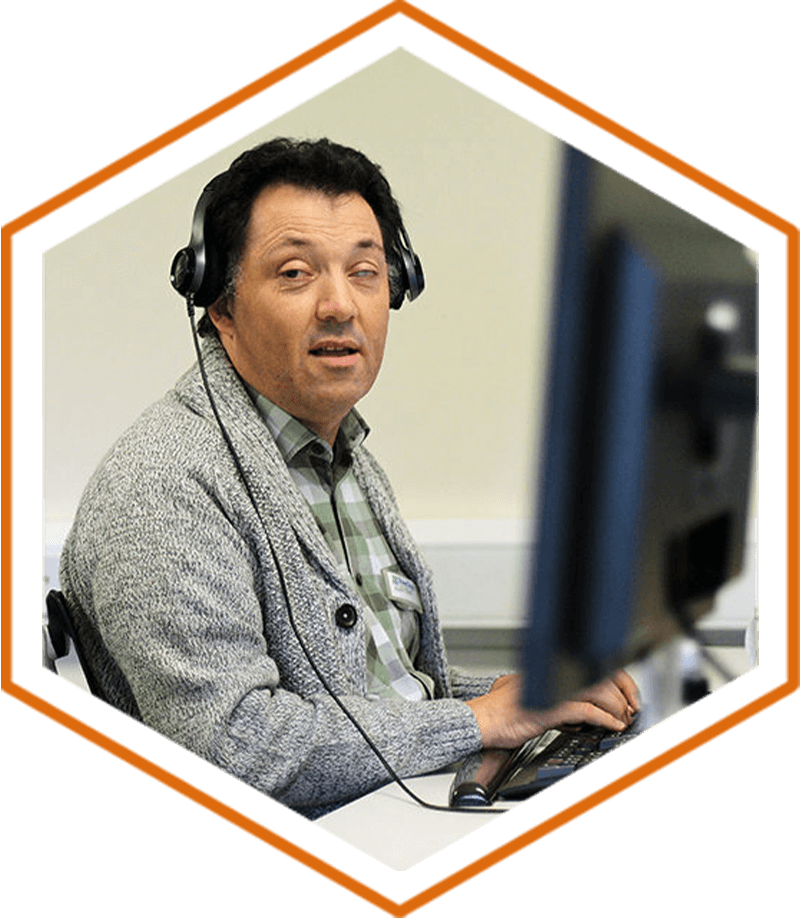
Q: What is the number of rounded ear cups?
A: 2